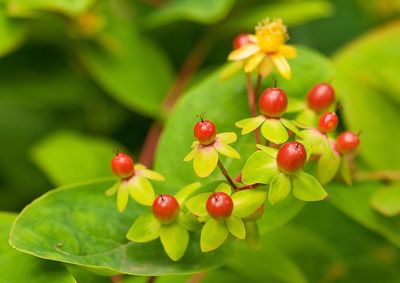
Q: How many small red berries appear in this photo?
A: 10